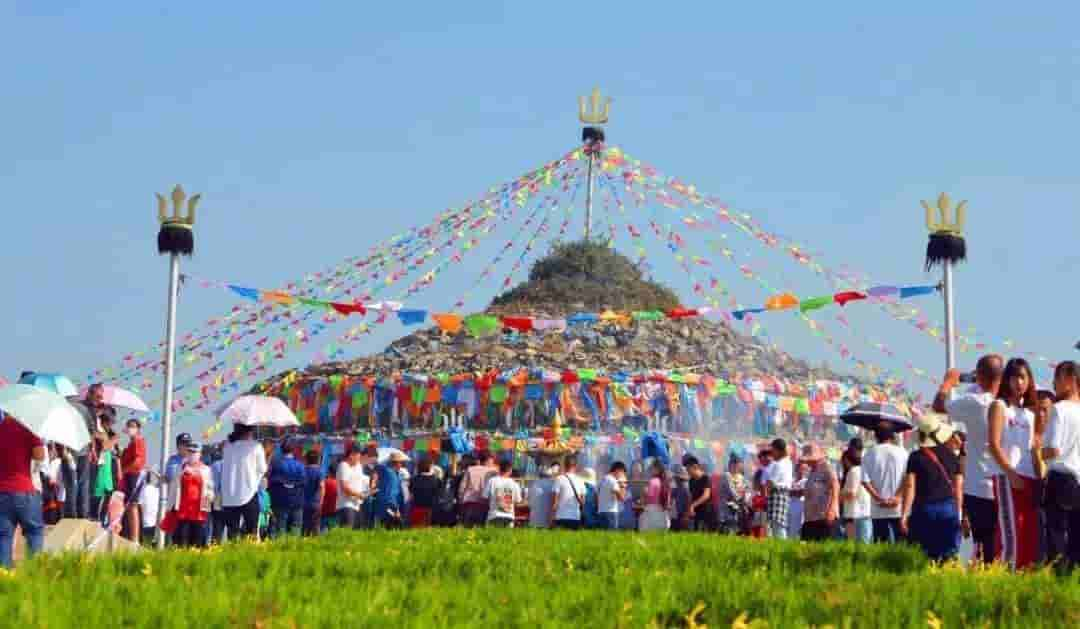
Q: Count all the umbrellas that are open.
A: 5